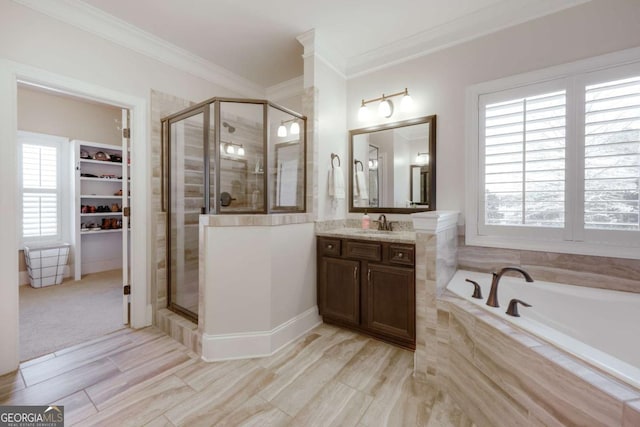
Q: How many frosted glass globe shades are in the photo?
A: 3